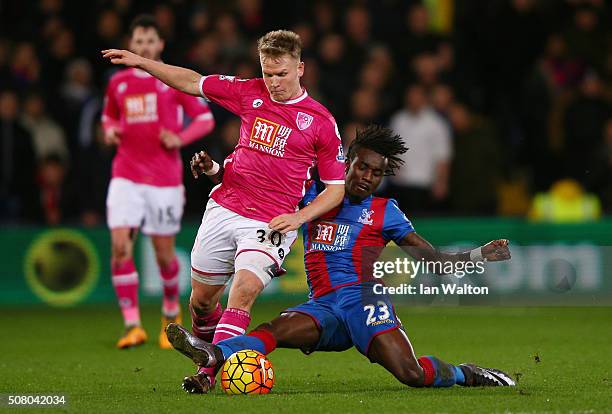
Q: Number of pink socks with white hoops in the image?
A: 4